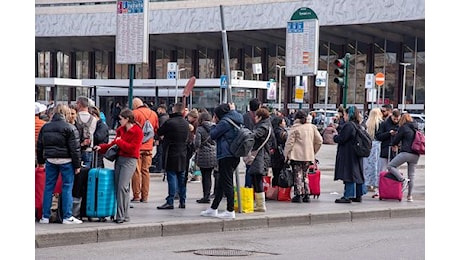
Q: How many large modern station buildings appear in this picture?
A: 1